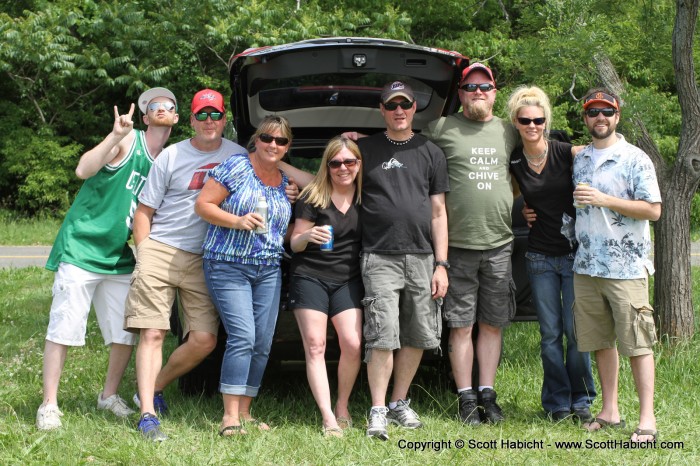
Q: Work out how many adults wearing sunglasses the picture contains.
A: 8